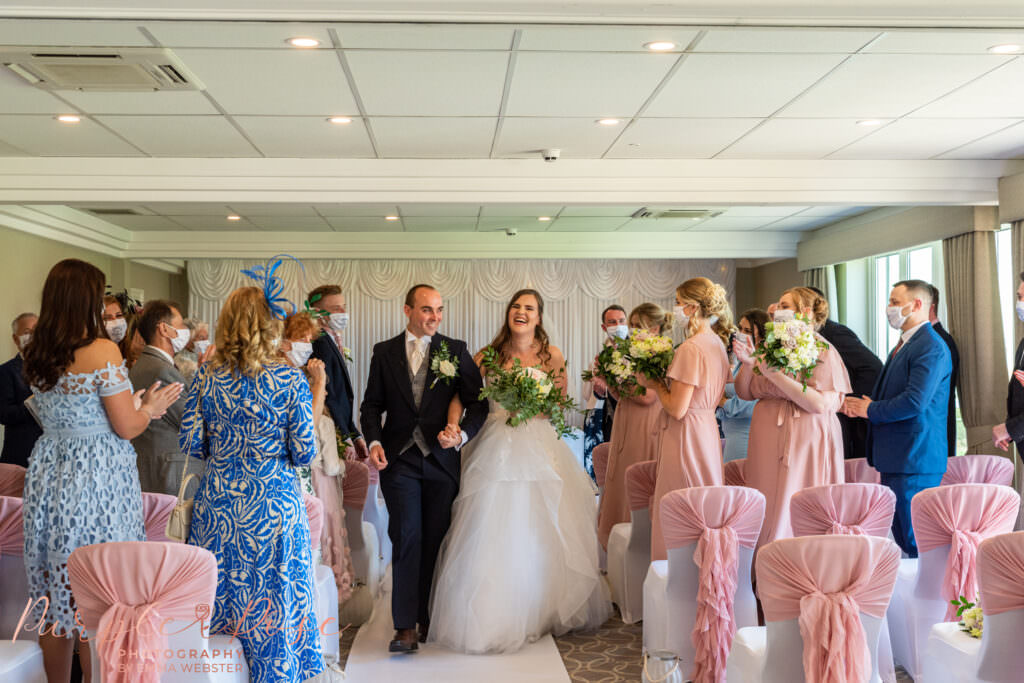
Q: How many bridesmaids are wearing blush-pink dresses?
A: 3